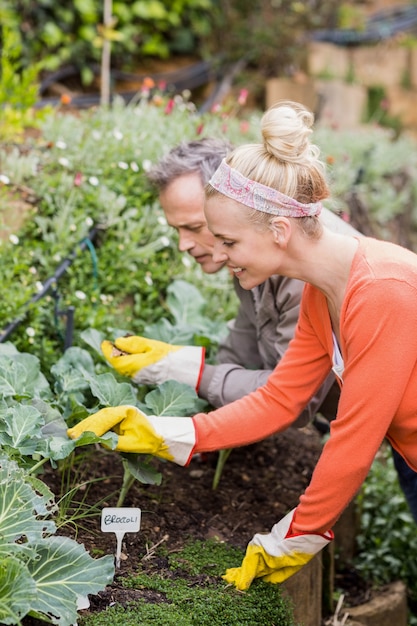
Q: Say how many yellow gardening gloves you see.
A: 3